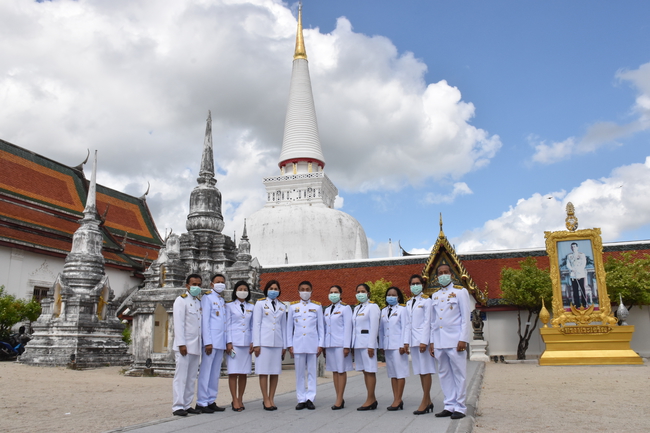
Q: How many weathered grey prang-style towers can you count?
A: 2